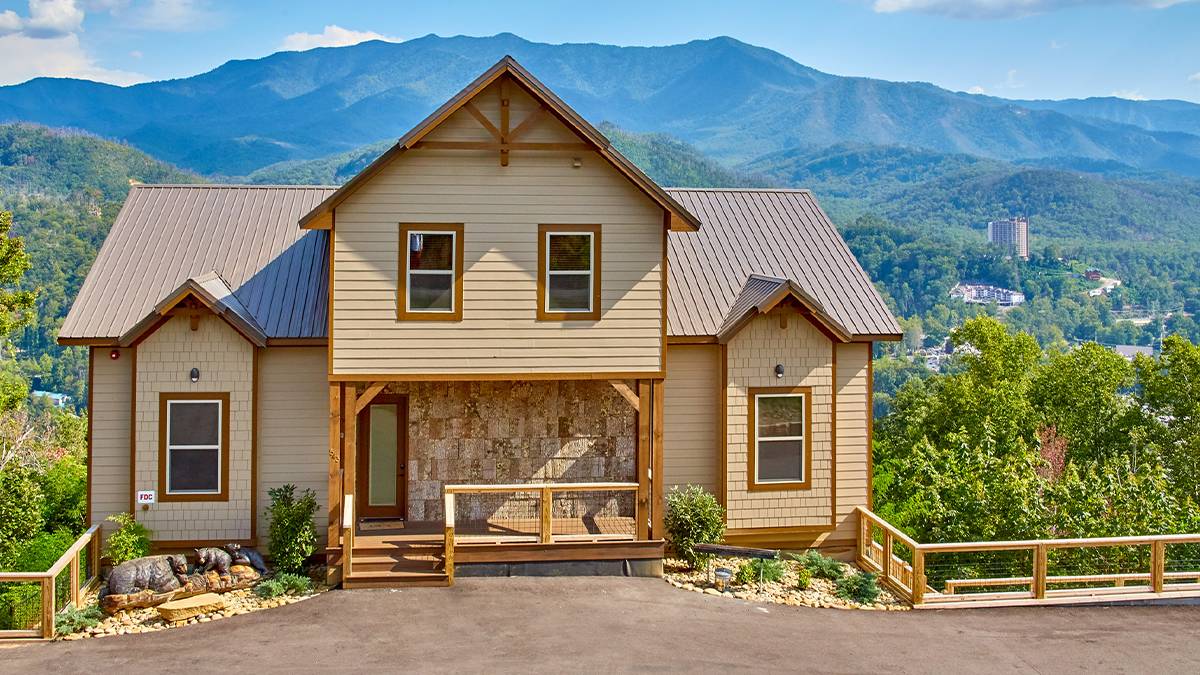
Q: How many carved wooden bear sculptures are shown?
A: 3